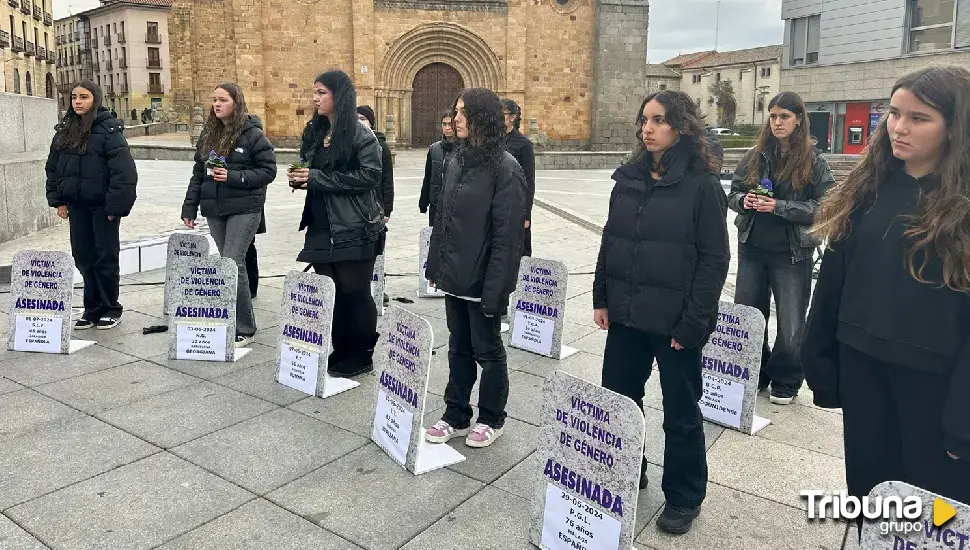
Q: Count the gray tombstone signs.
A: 11